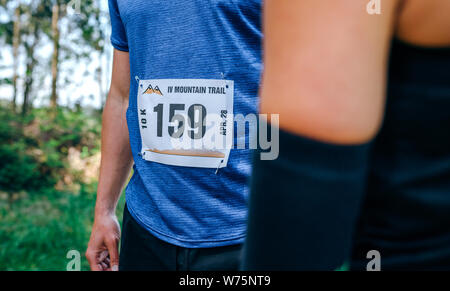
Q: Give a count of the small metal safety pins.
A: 4